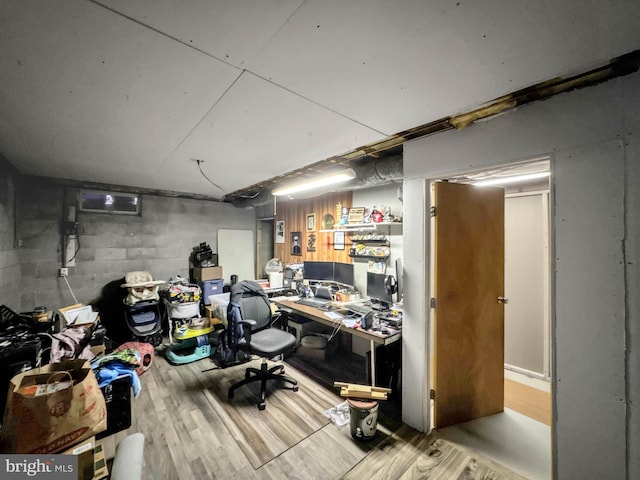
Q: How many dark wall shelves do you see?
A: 2